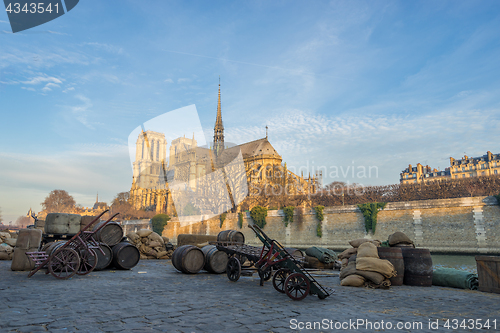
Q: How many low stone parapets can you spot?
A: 1